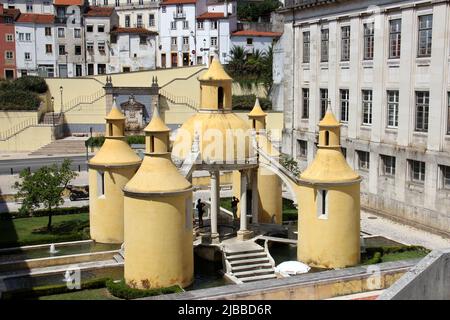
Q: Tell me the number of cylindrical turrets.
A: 4